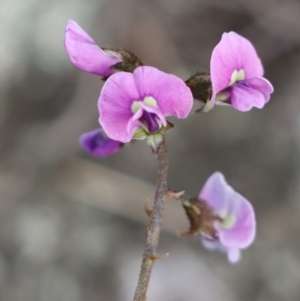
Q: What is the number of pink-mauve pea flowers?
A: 5